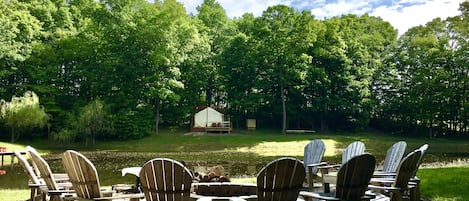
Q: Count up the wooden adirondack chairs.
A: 11